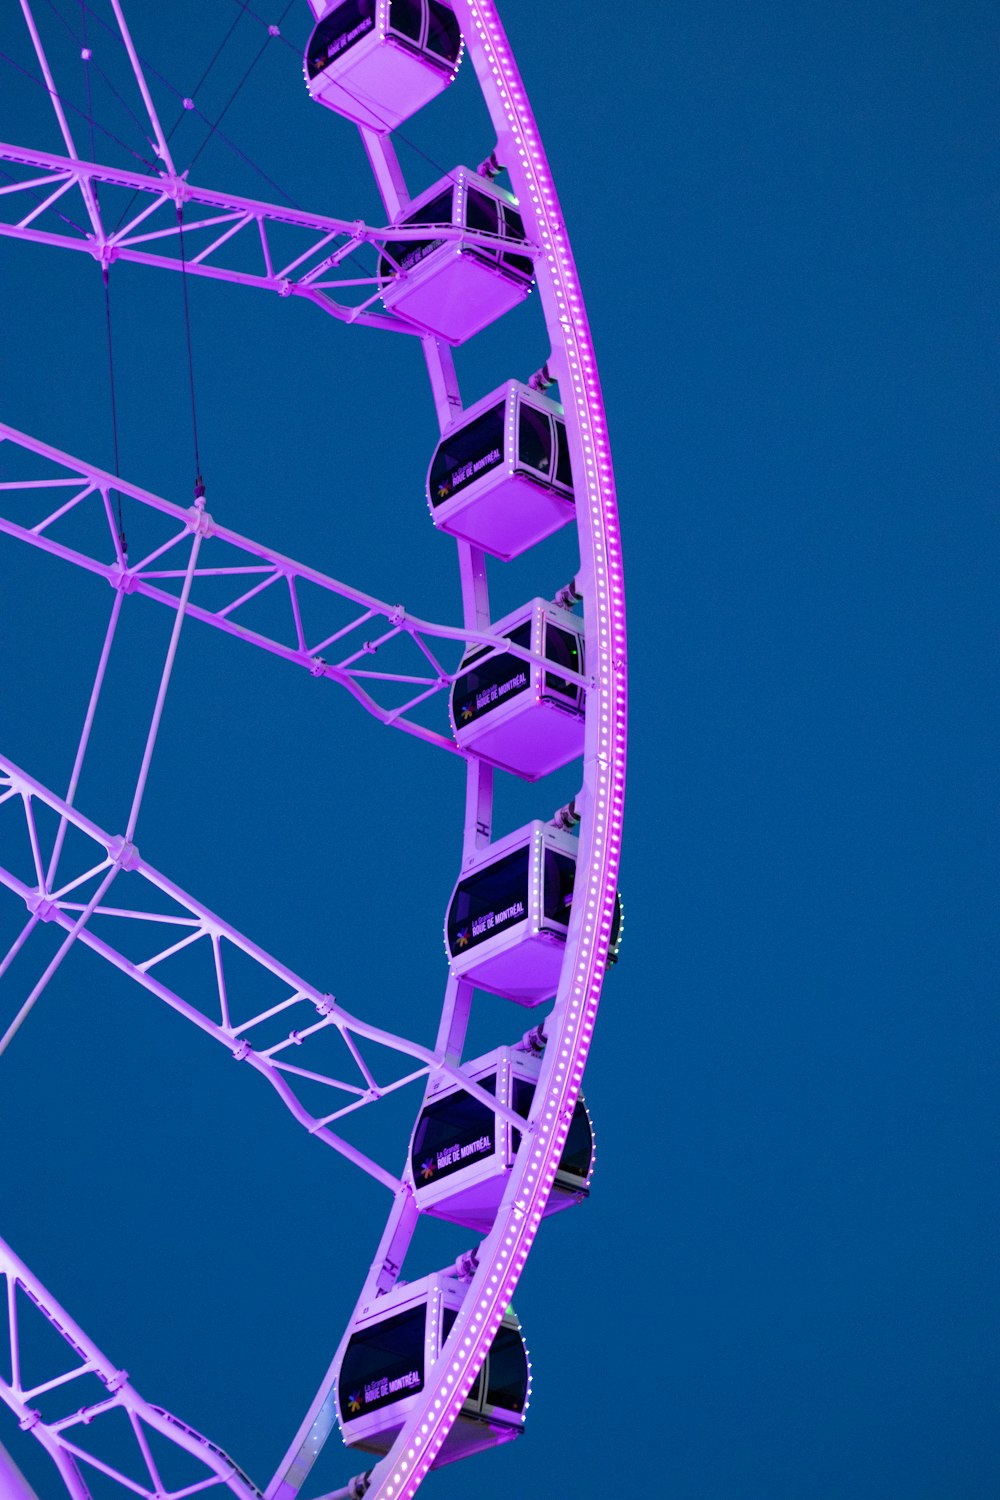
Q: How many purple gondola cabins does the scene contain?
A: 7